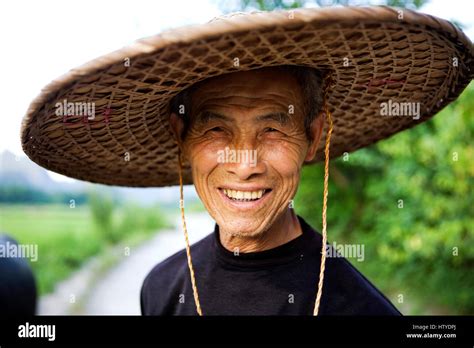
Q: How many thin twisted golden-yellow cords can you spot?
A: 2